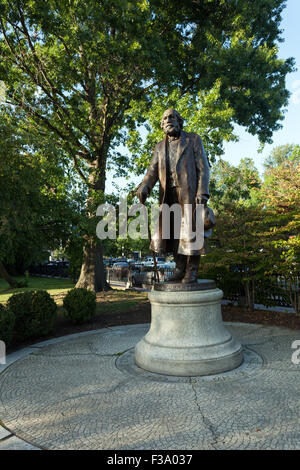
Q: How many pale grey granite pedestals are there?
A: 1